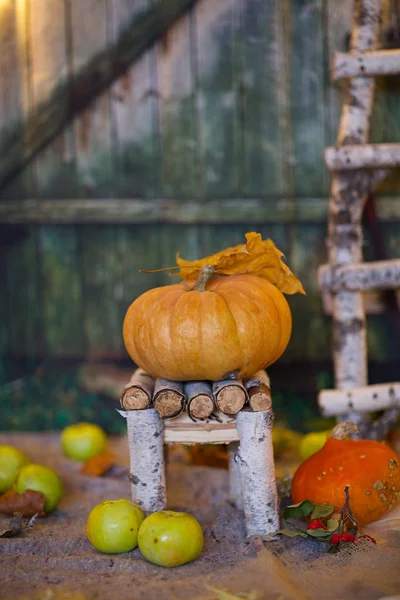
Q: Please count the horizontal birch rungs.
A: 4